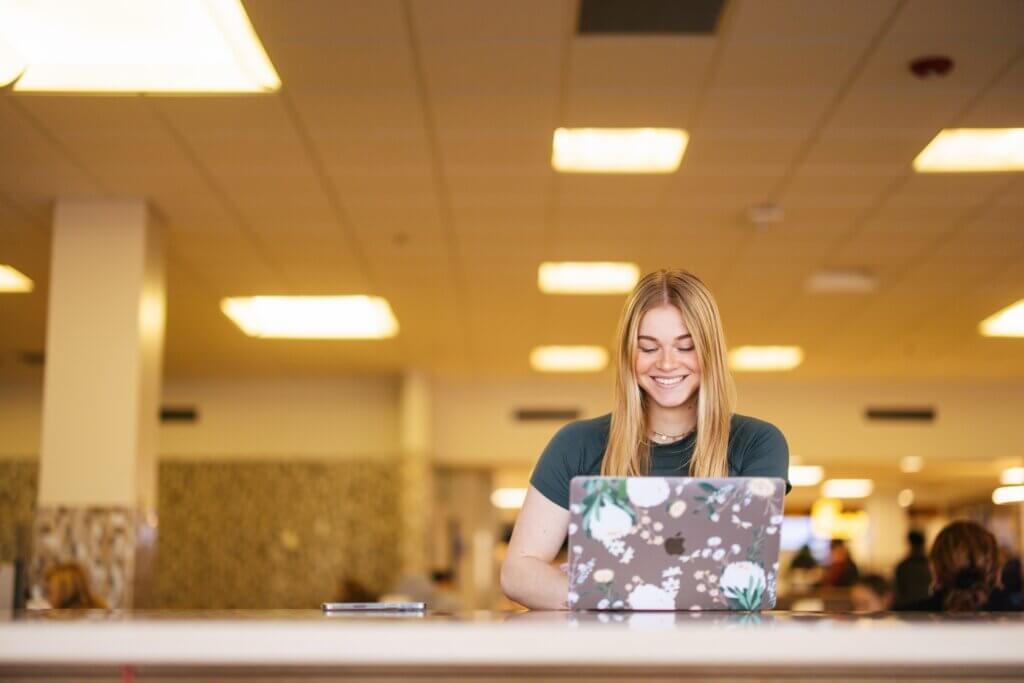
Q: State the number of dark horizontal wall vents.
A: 3